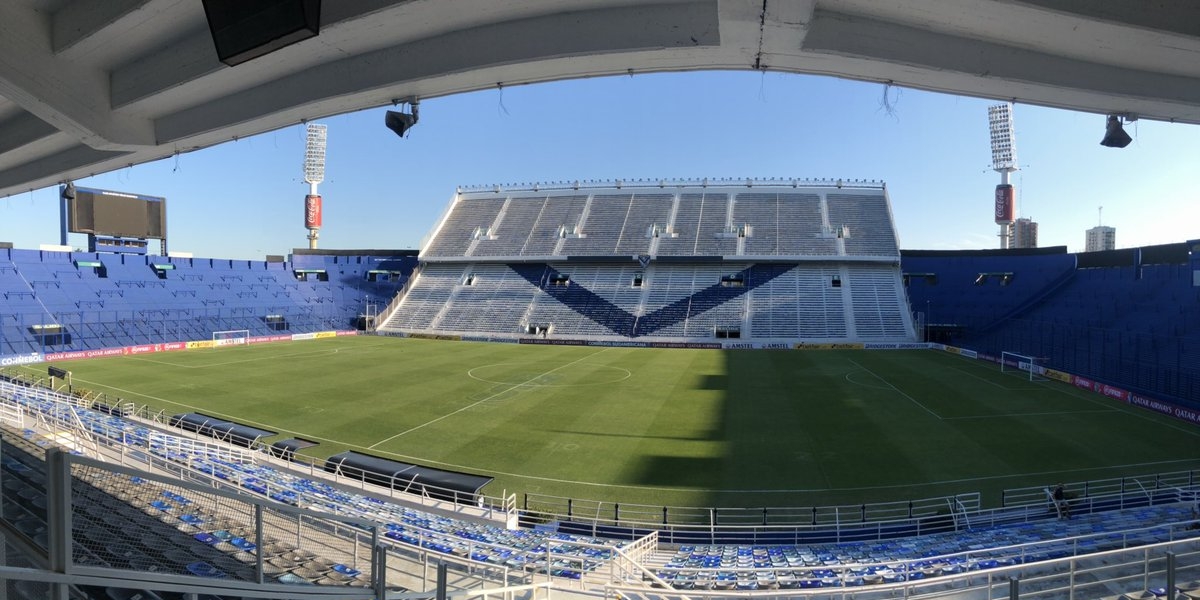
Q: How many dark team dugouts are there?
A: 3